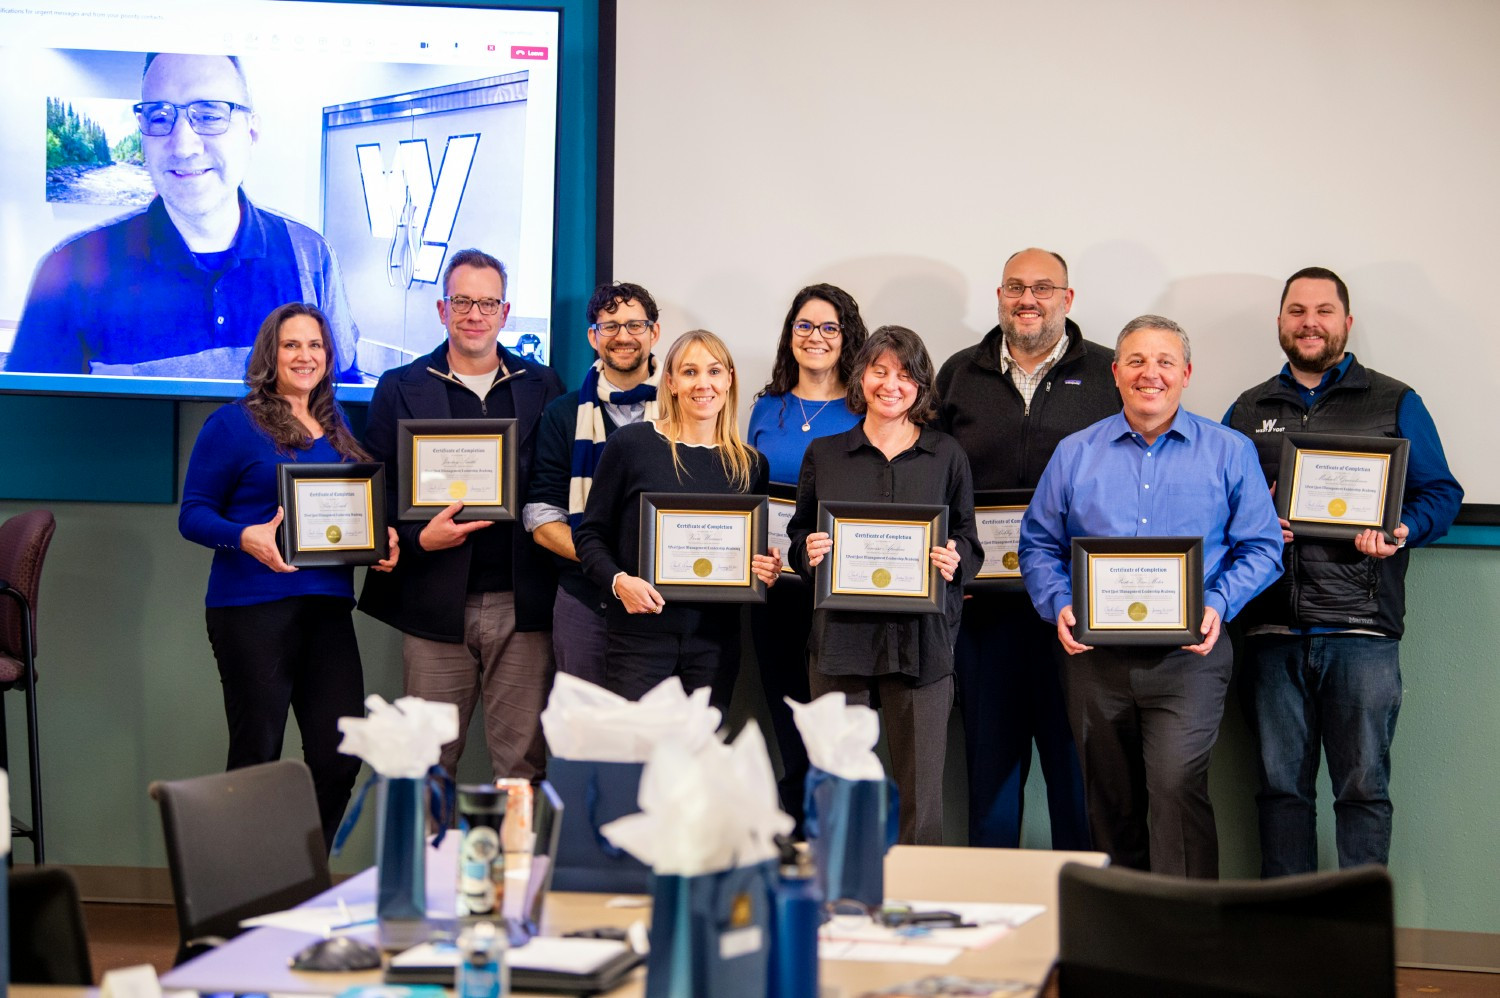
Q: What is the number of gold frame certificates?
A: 8